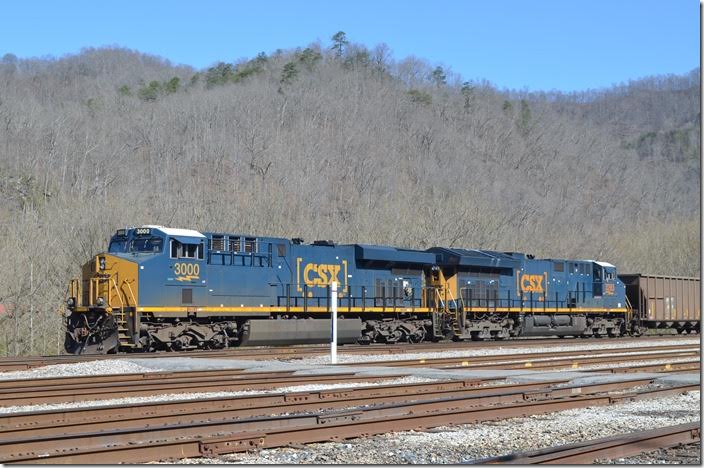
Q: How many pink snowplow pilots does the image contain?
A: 0